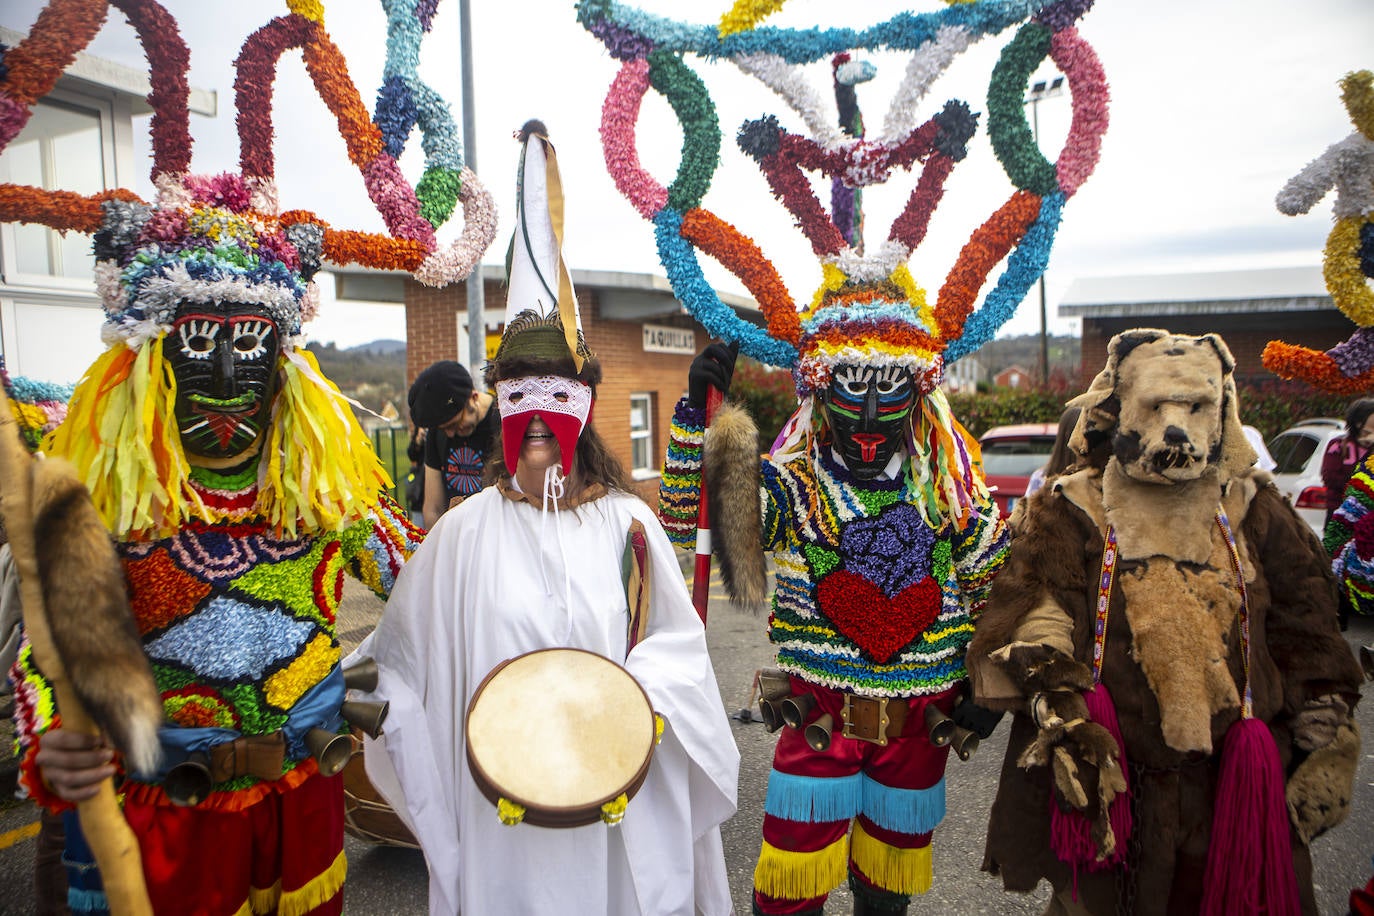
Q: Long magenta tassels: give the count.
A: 2